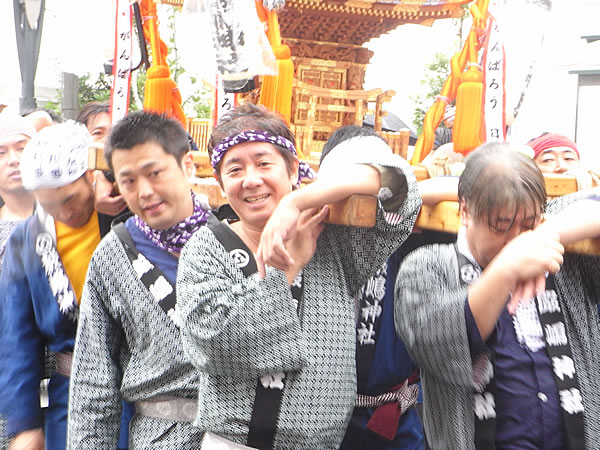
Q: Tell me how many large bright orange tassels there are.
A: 3